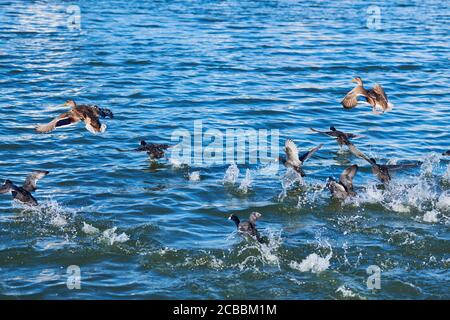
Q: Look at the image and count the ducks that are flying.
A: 2